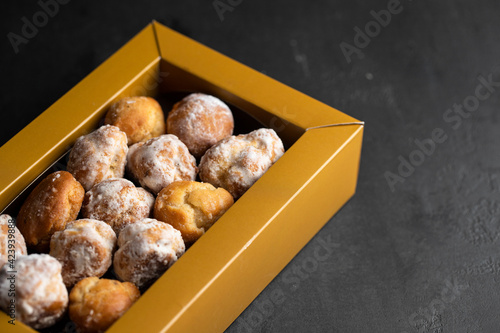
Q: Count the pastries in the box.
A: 13